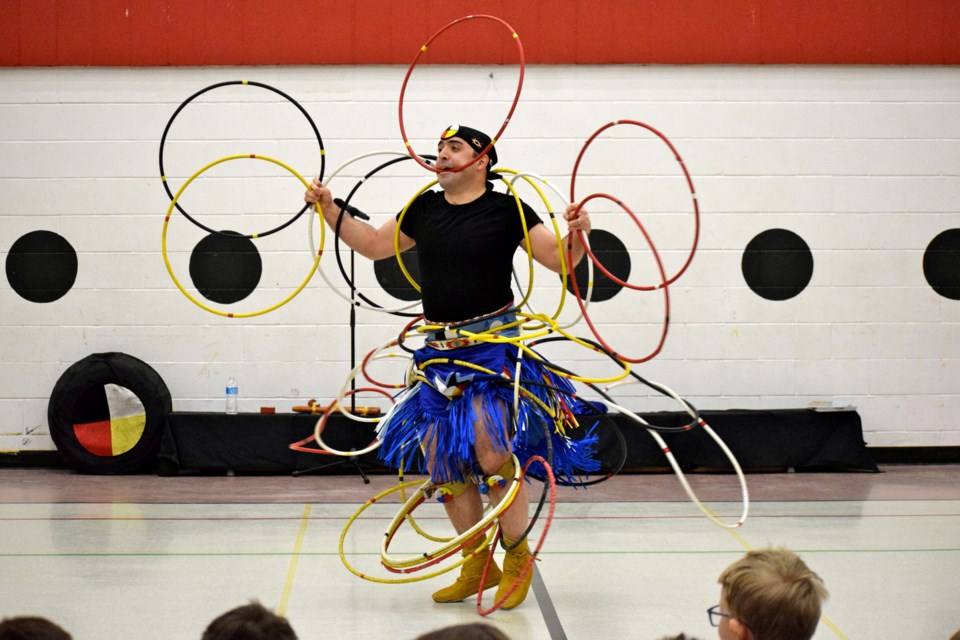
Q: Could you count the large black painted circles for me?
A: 6